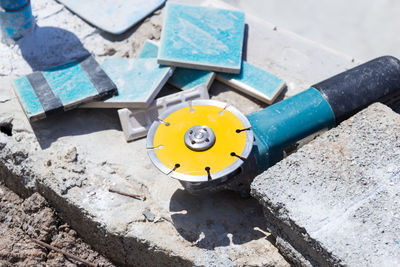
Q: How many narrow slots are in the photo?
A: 8